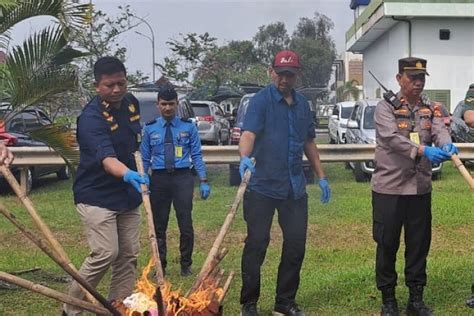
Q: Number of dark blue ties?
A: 1